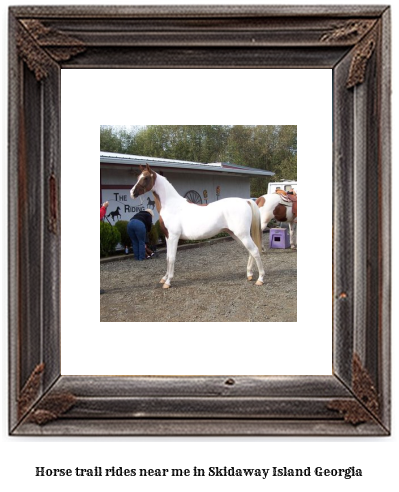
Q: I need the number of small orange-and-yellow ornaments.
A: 2